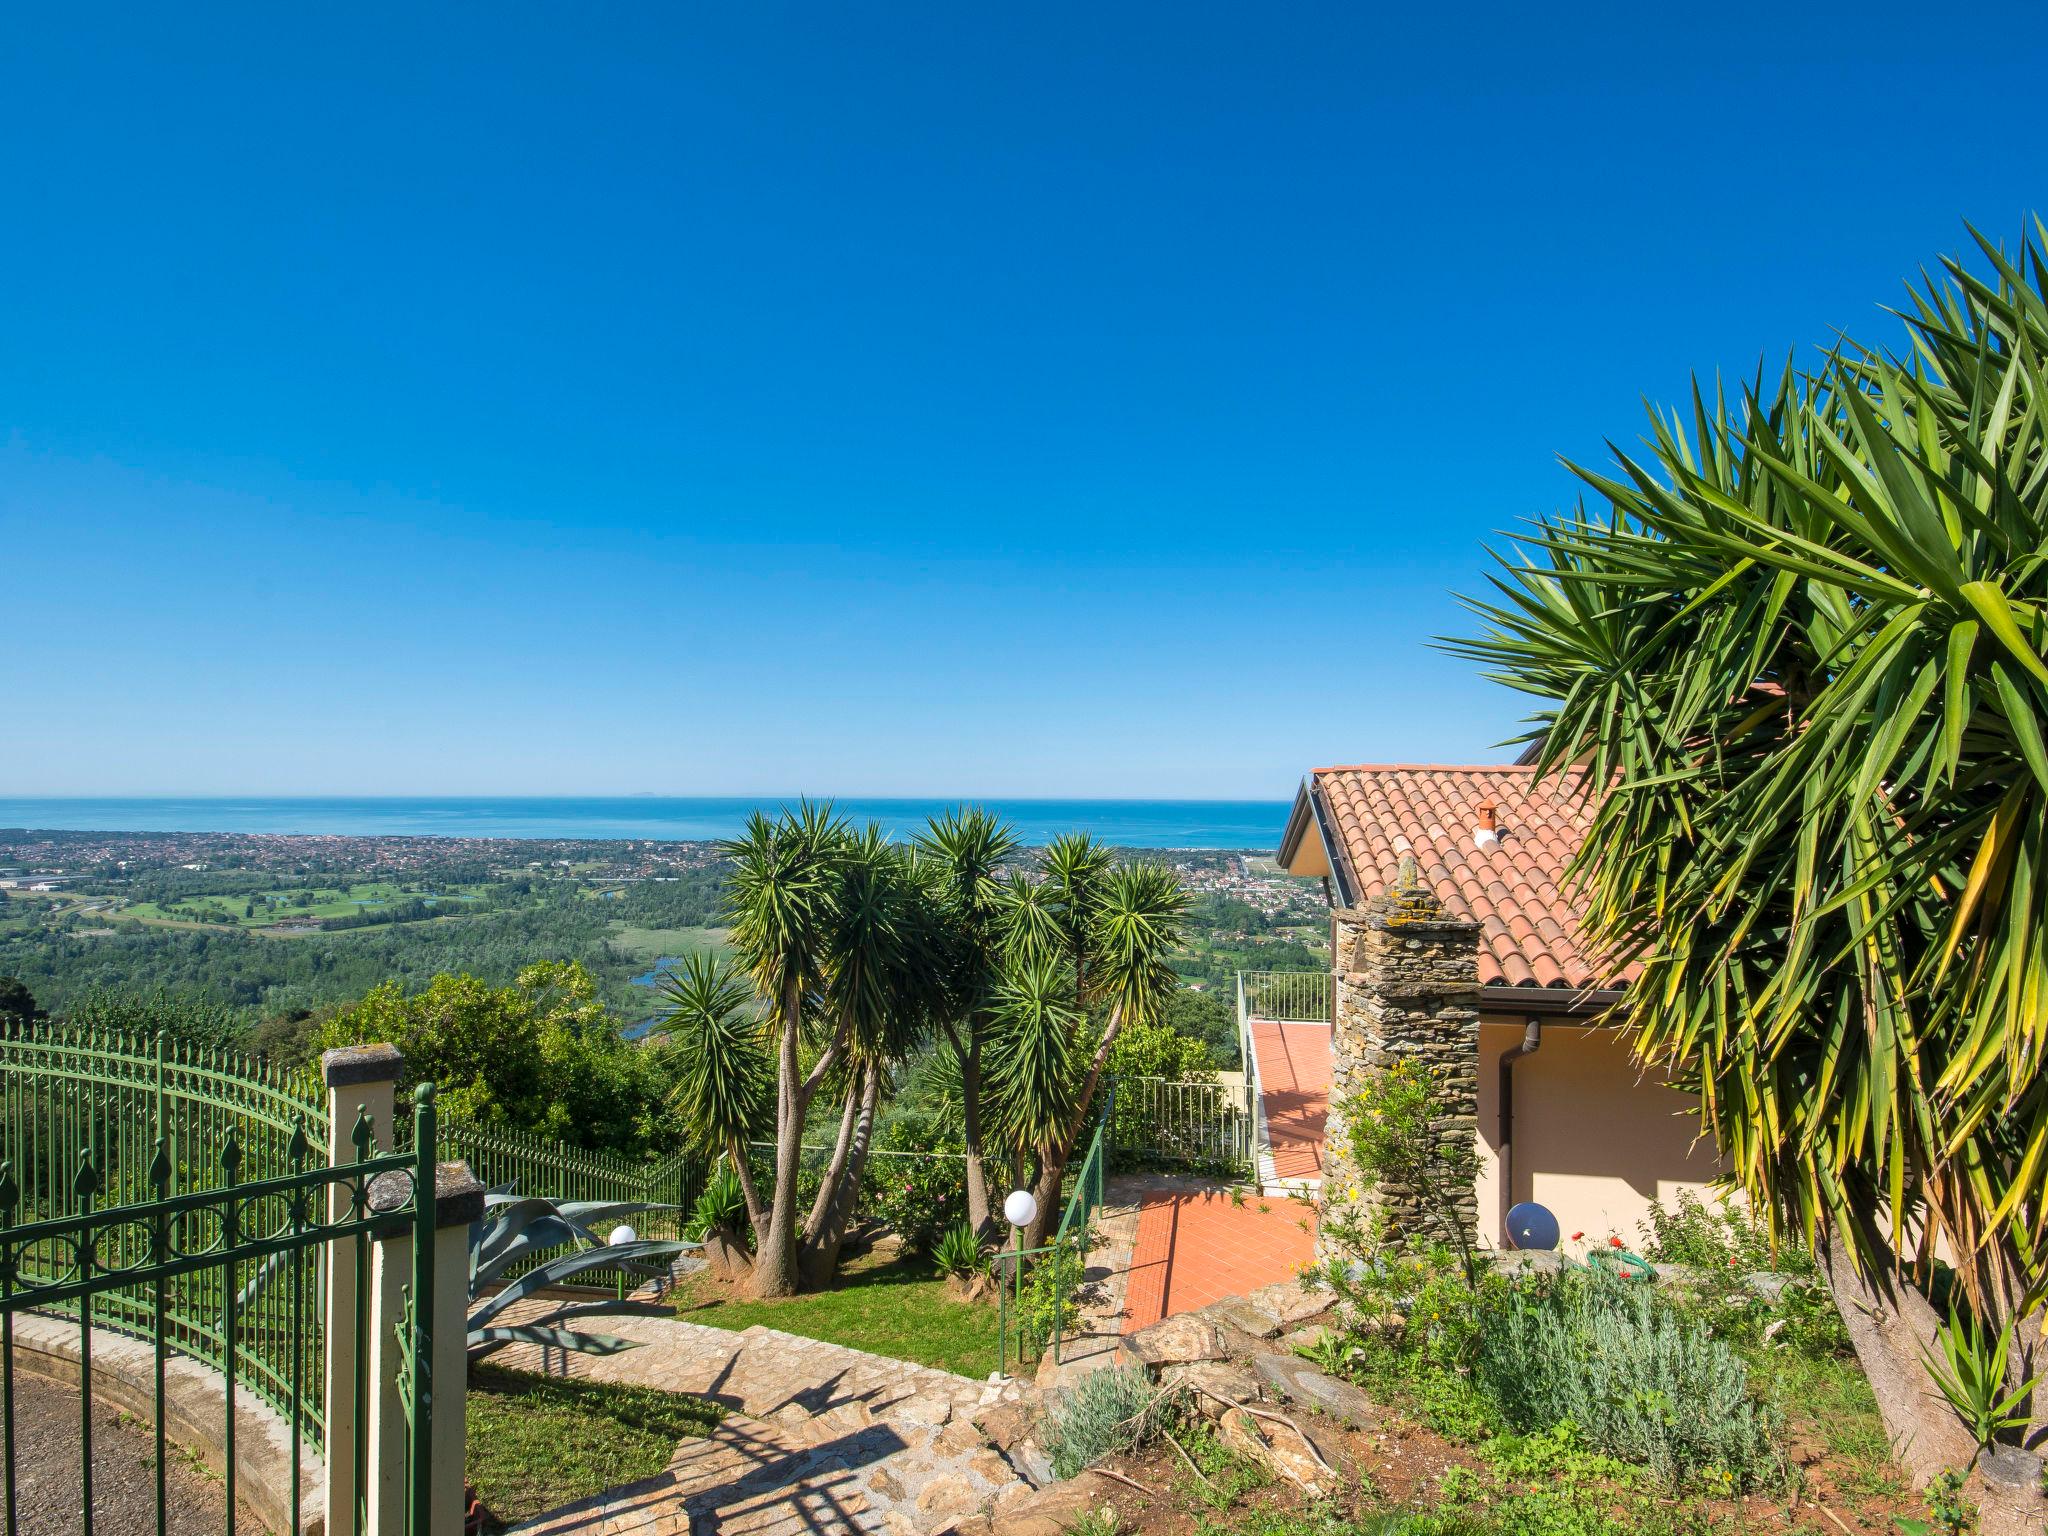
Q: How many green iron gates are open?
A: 1